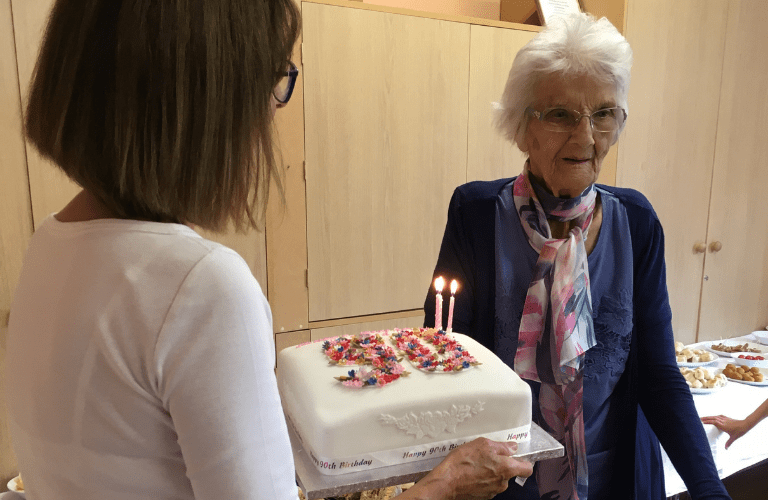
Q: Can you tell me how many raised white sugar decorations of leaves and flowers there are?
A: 1